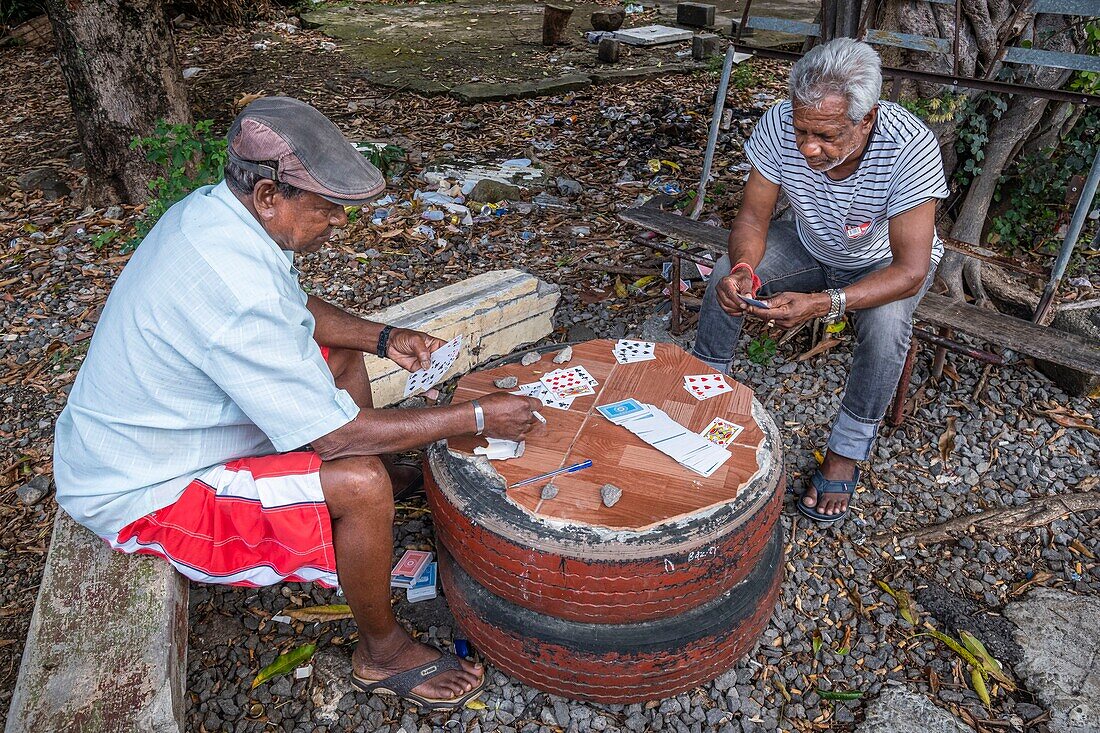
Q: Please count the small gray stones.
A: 5